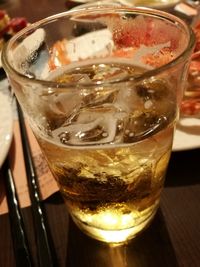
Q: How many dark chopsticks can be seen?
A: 2